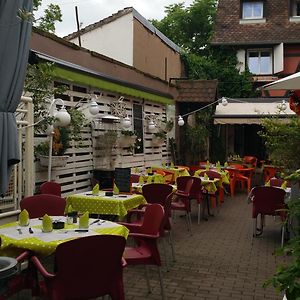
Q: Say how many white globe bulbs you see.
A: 7